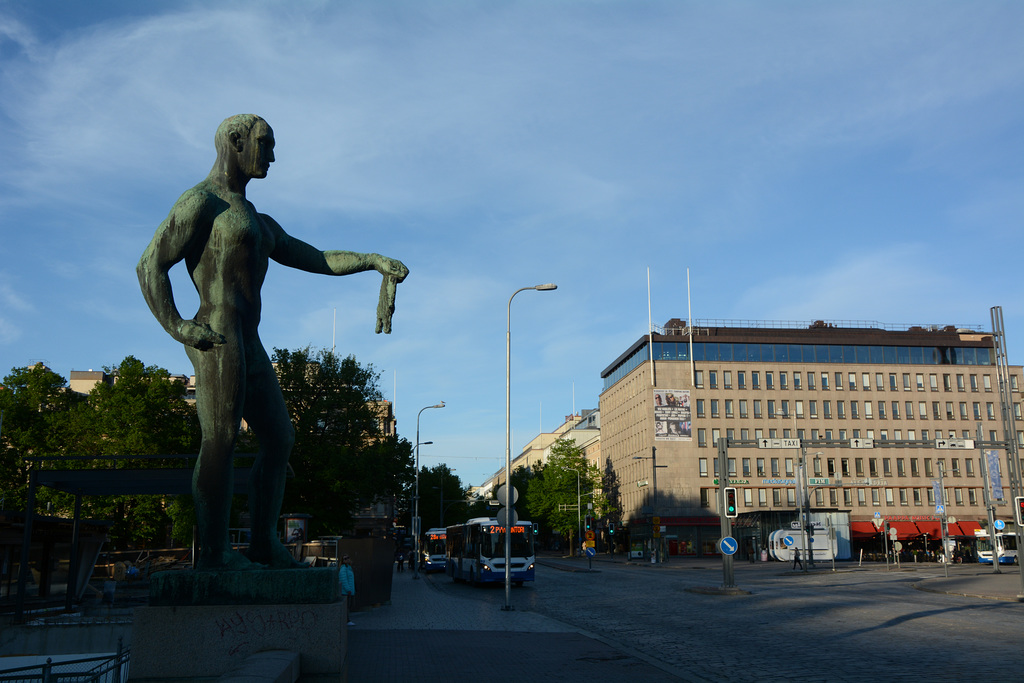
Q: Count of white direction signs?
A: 3